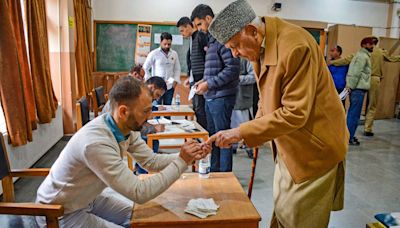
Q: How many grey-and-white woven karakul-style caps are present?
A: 1